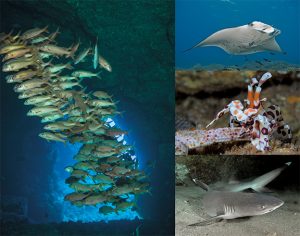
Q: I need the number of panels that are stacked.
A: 3